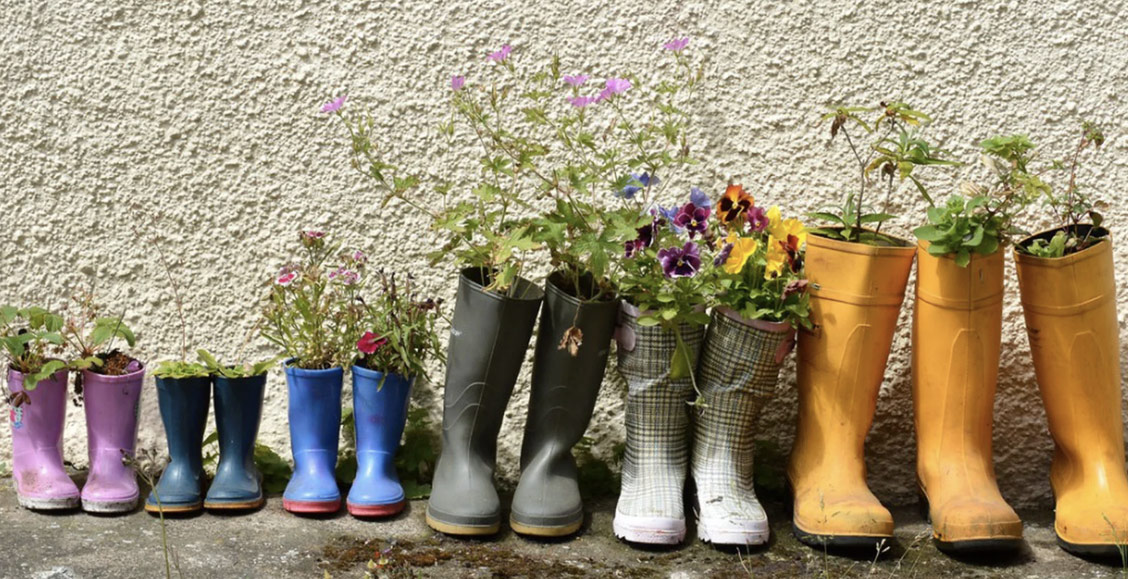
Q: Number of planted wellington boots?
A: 13